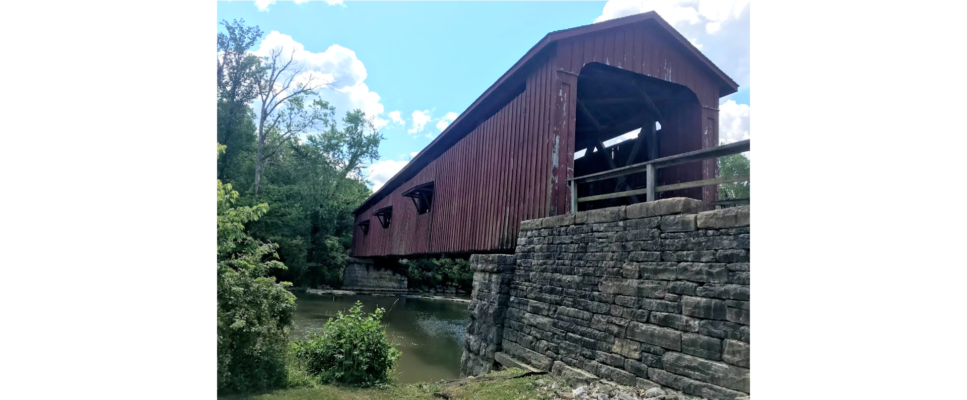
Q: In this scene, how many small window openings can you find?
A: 3